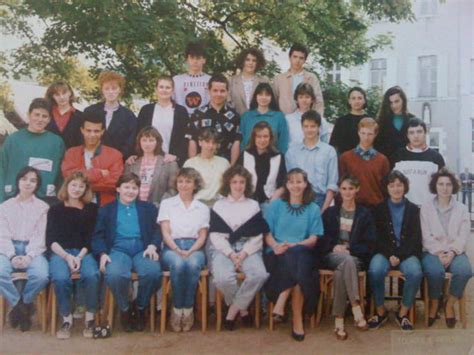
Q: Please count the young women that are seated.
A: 9